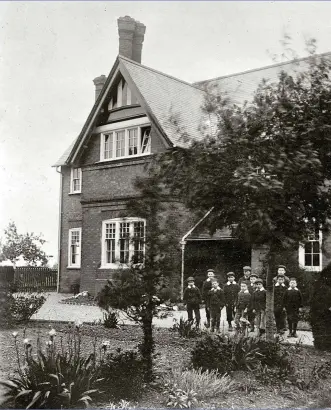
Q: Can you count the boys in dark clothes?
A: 11